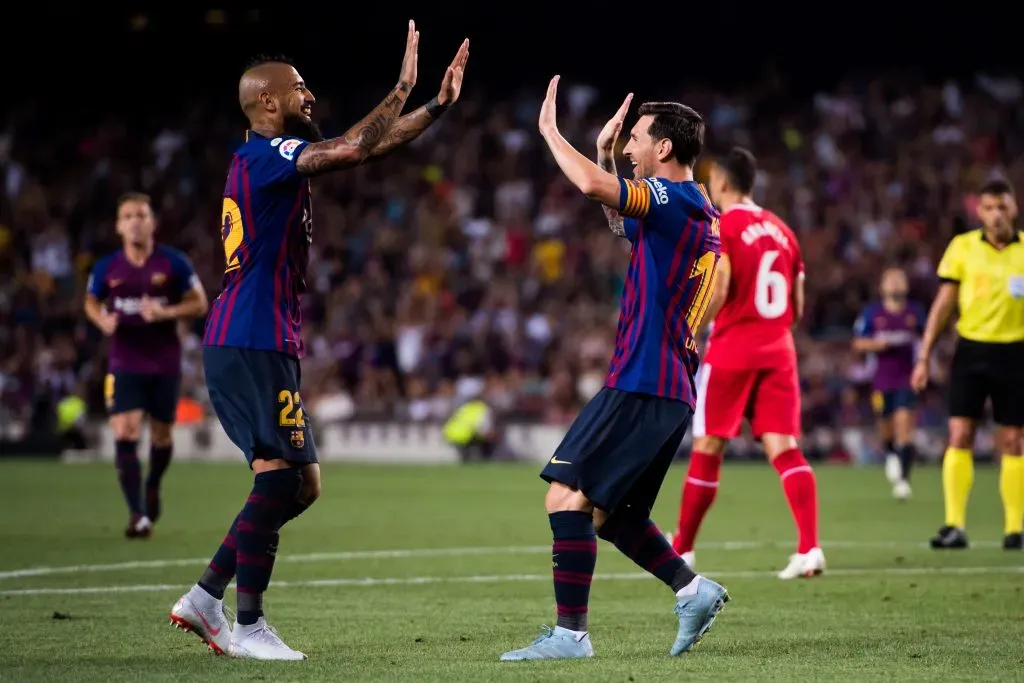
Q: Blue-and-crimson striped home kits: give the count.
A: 4